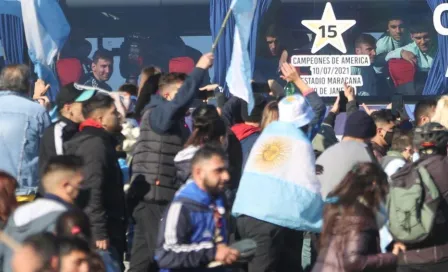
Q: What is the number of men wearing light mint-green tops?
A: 2